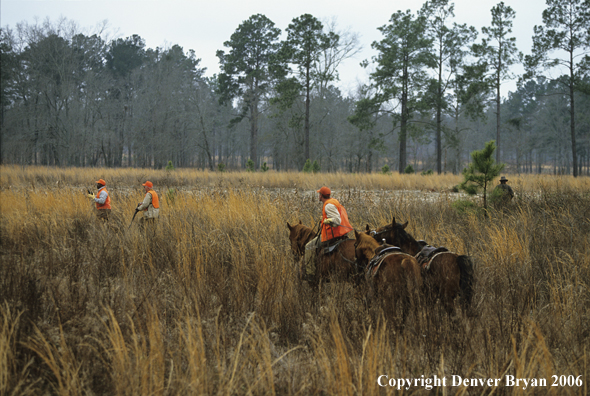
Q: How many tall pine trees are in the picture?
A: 6